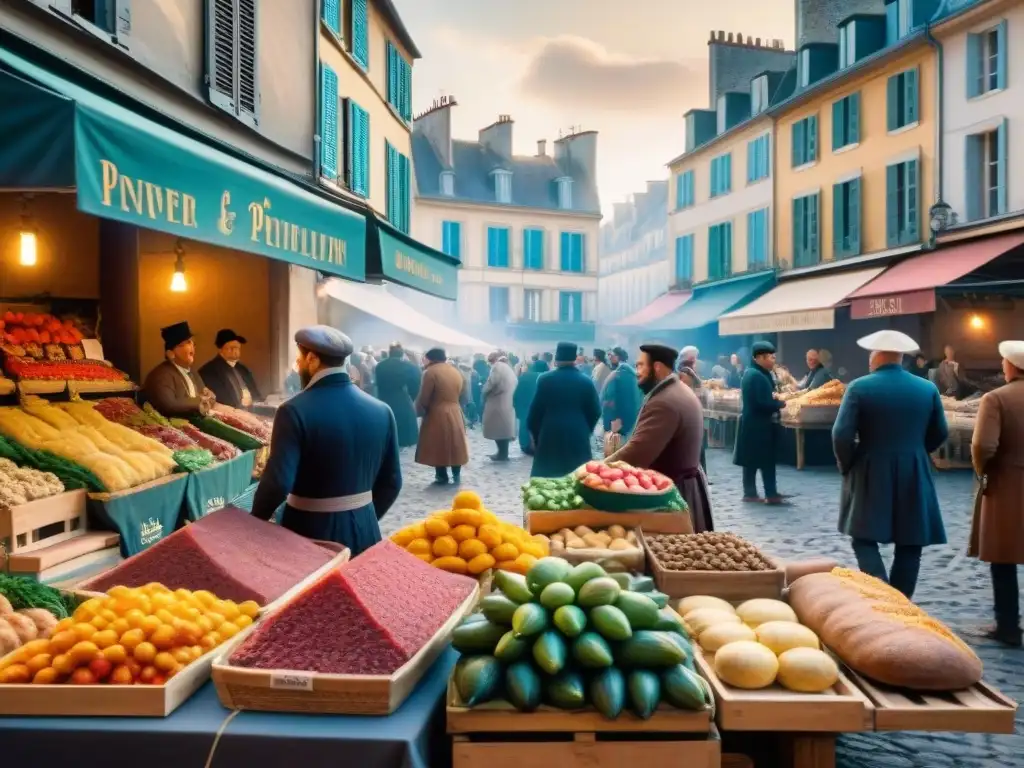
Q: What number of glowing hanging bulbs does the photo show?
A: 3